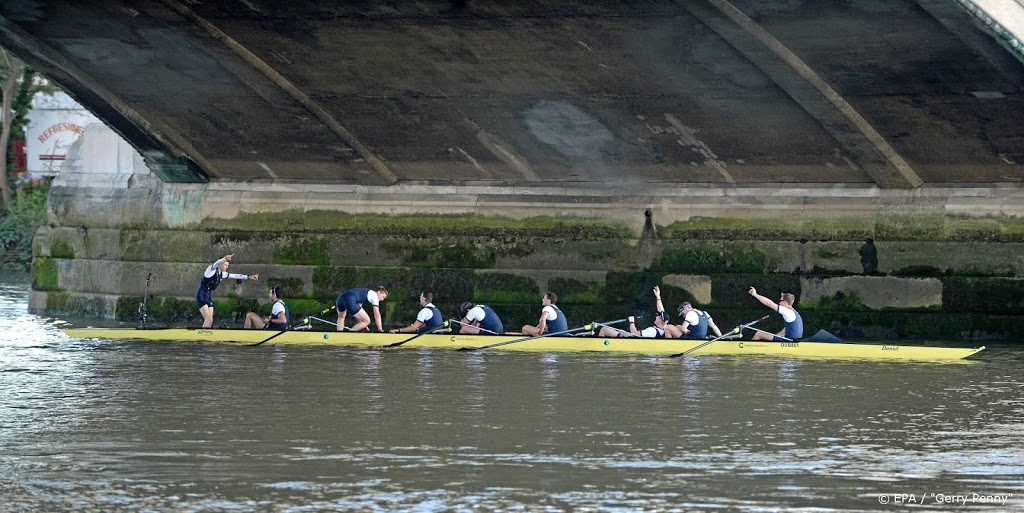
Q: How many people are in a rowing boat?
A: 9